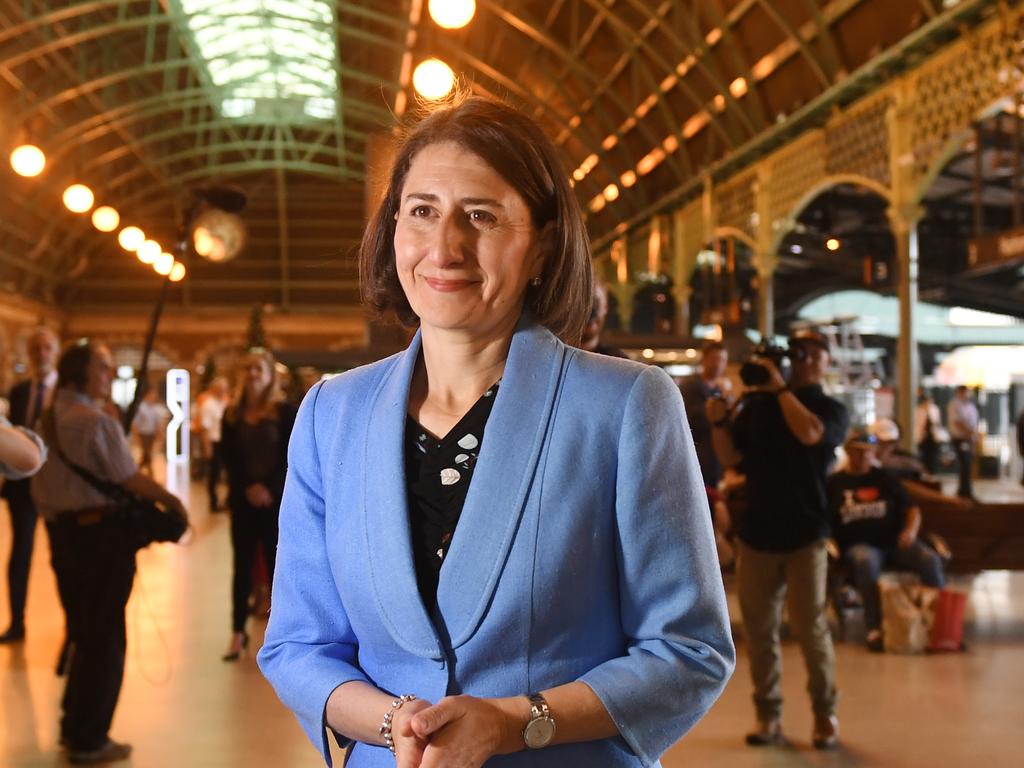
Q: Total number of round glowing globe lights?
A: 9